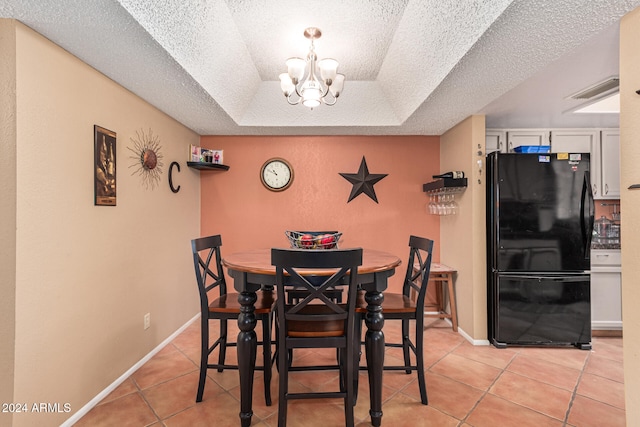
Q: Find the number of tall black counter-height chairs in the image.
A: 4